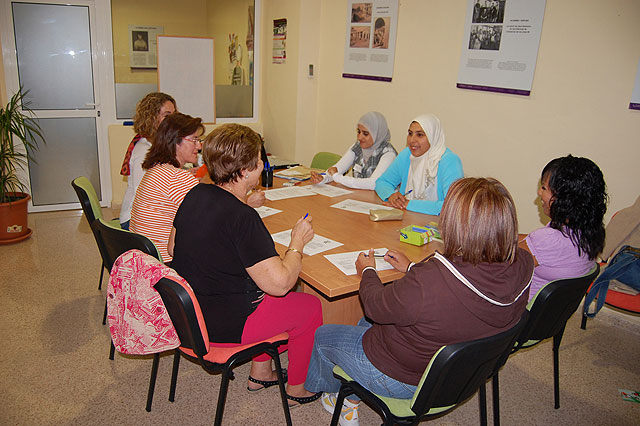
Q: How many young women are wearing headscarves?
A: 2